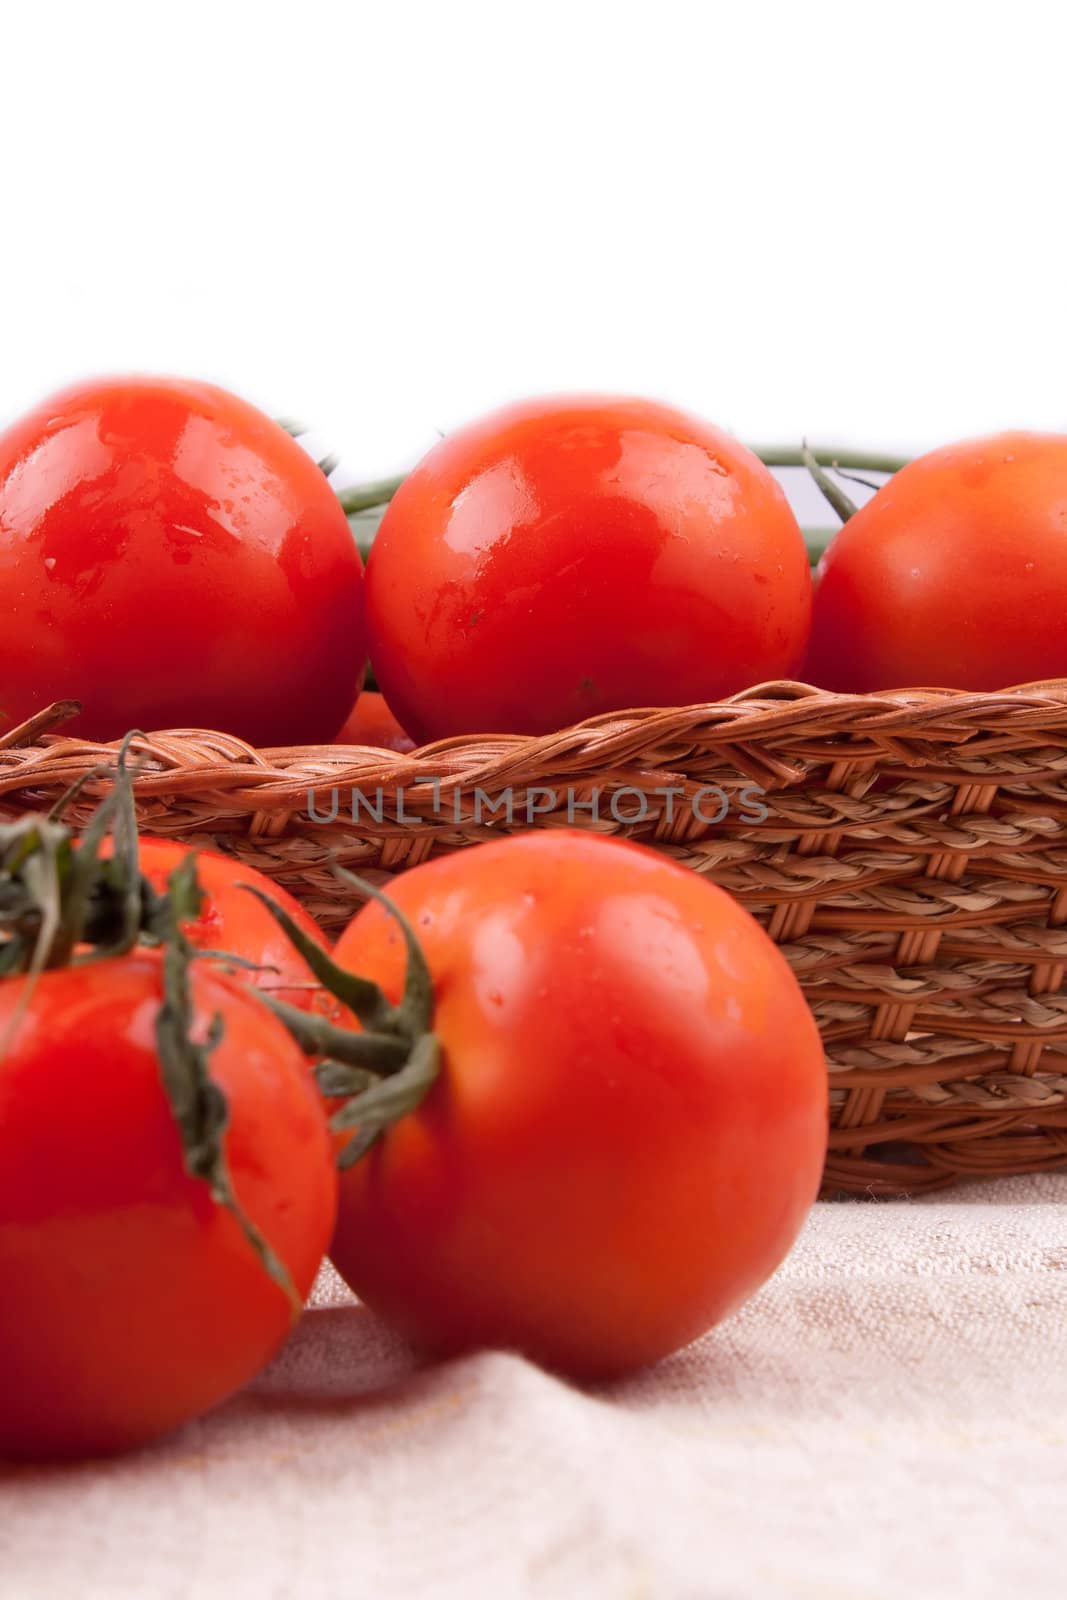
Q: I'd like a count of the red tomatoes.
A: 7